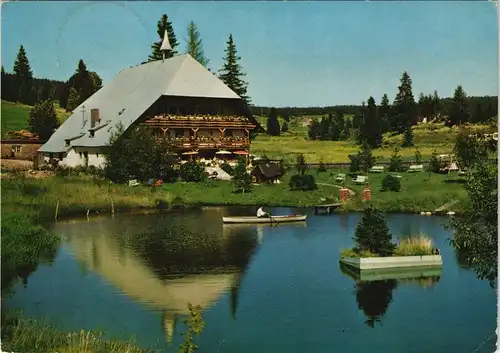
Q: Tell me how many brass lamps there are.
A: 0